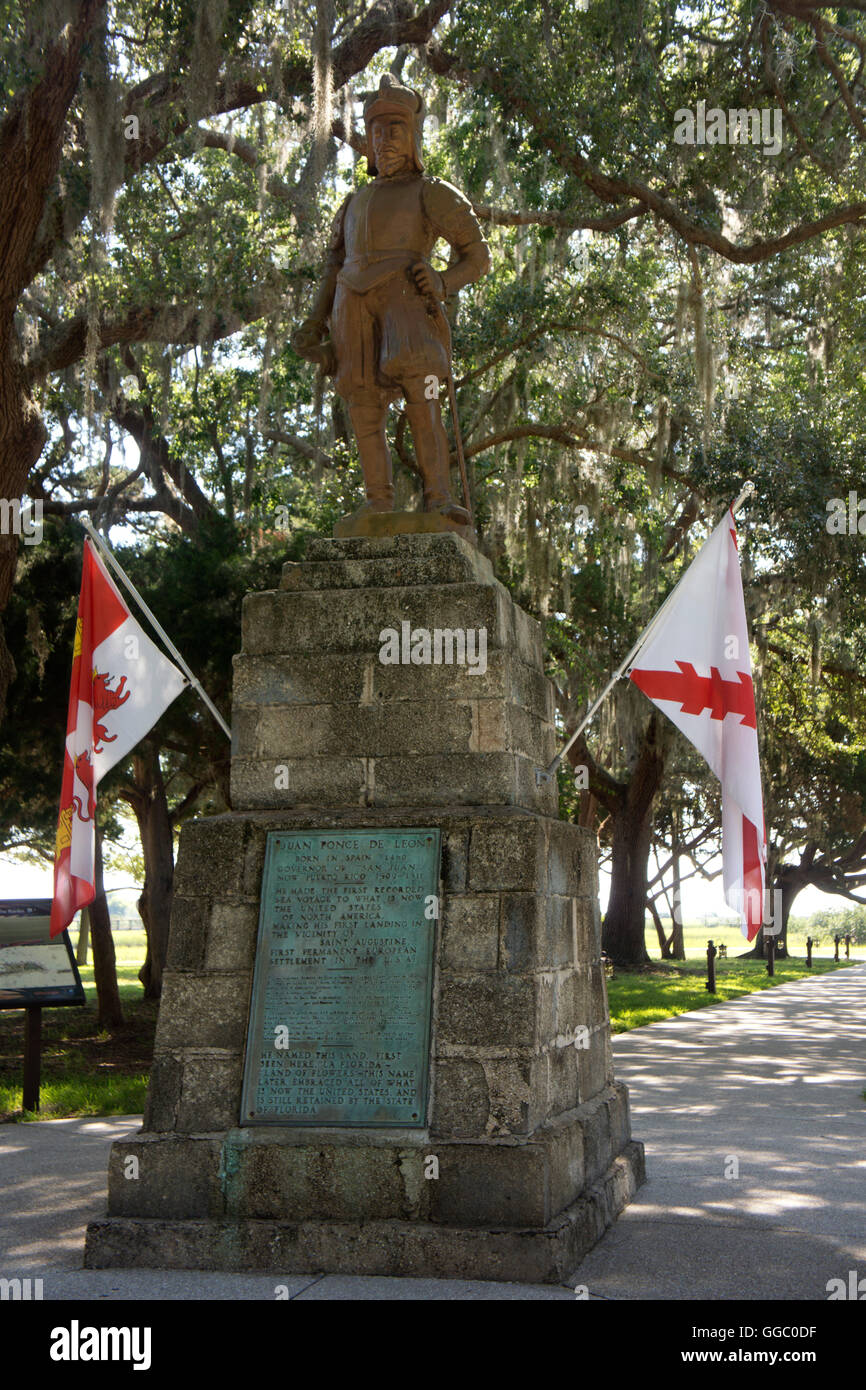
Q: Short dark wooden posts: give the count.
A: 5